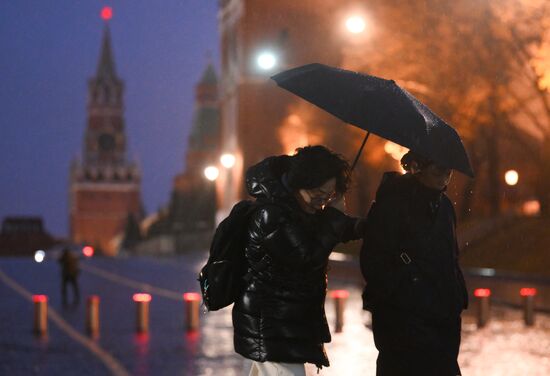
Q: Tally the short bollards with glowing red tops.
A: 7